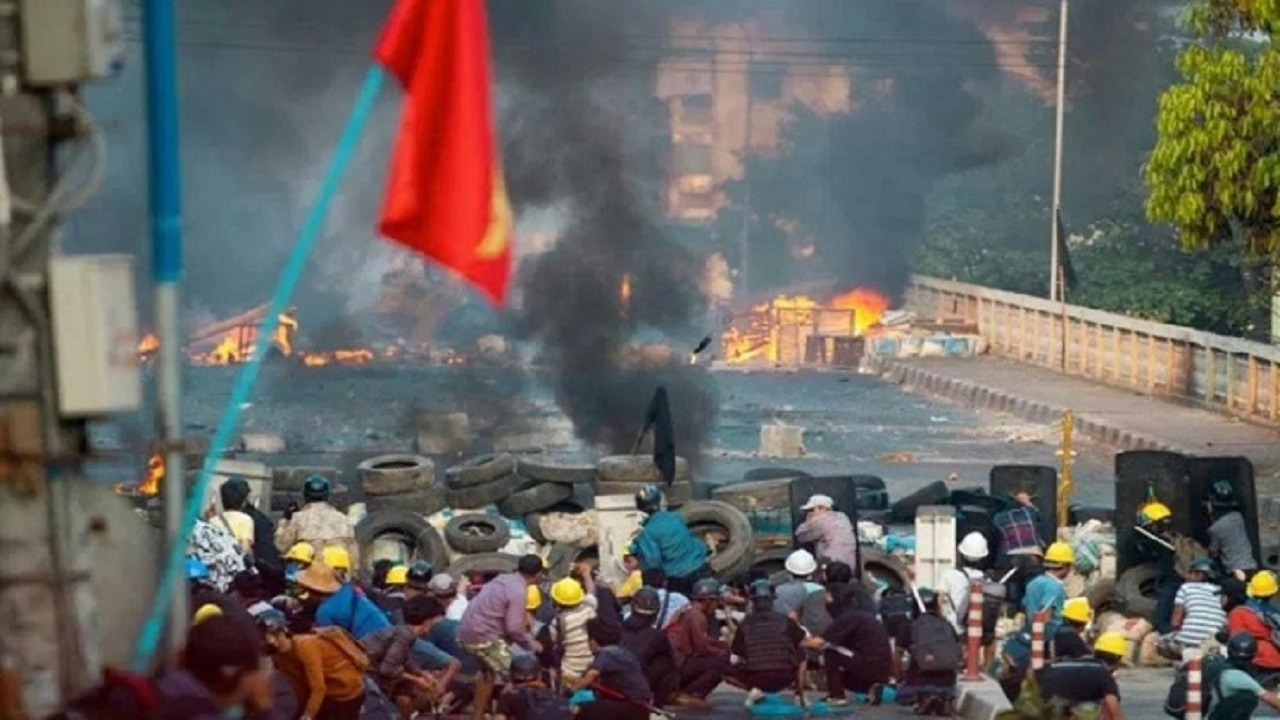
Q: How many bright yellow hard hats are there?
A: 11